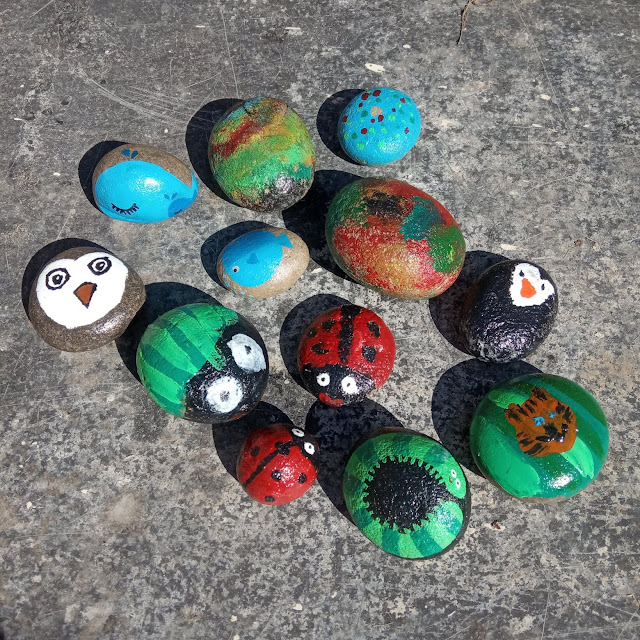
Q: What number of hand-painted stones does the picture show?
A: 12